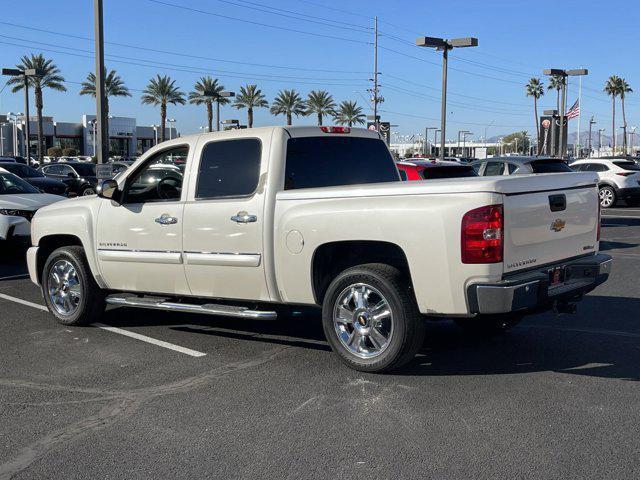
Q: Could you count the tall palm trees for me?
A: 12